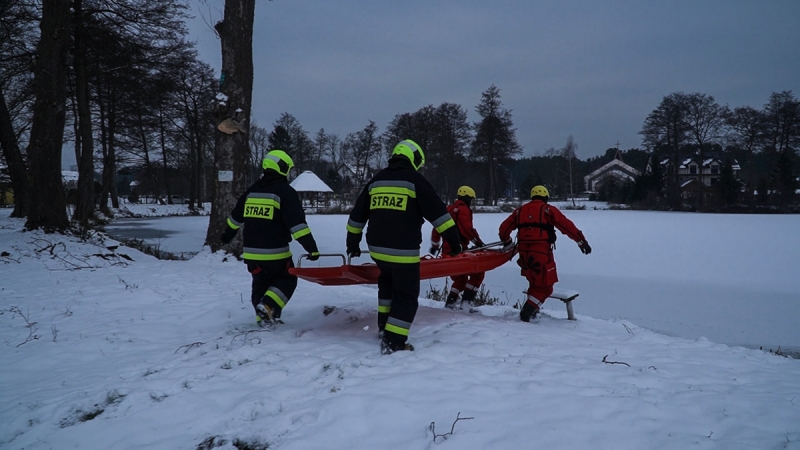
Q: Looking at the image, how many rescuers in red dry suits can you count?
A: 2